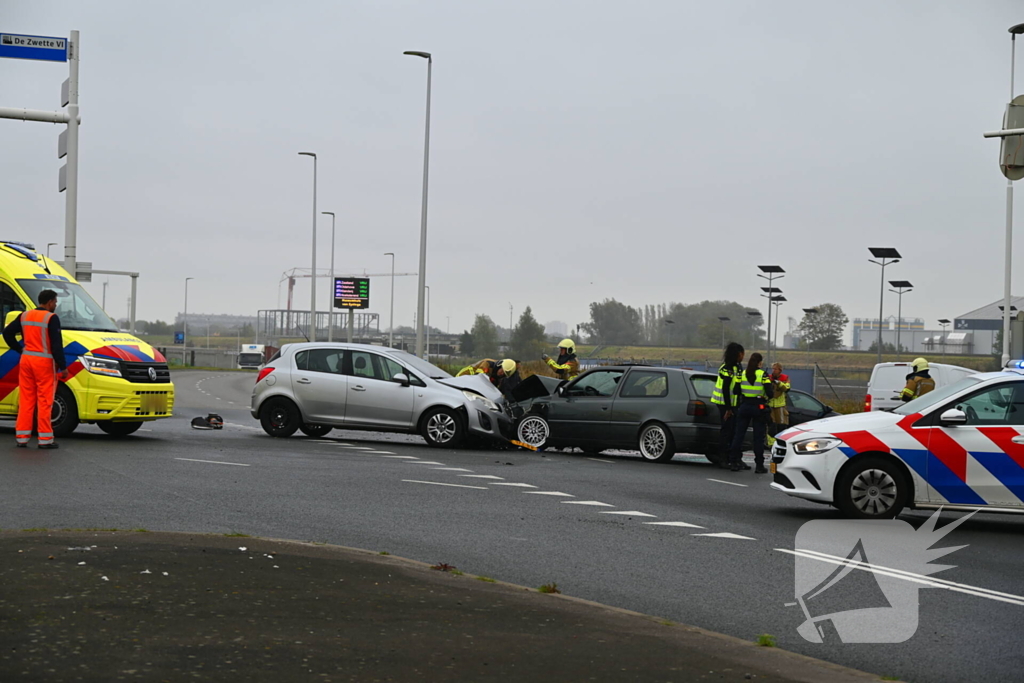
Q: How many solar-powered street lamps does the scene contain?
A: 11